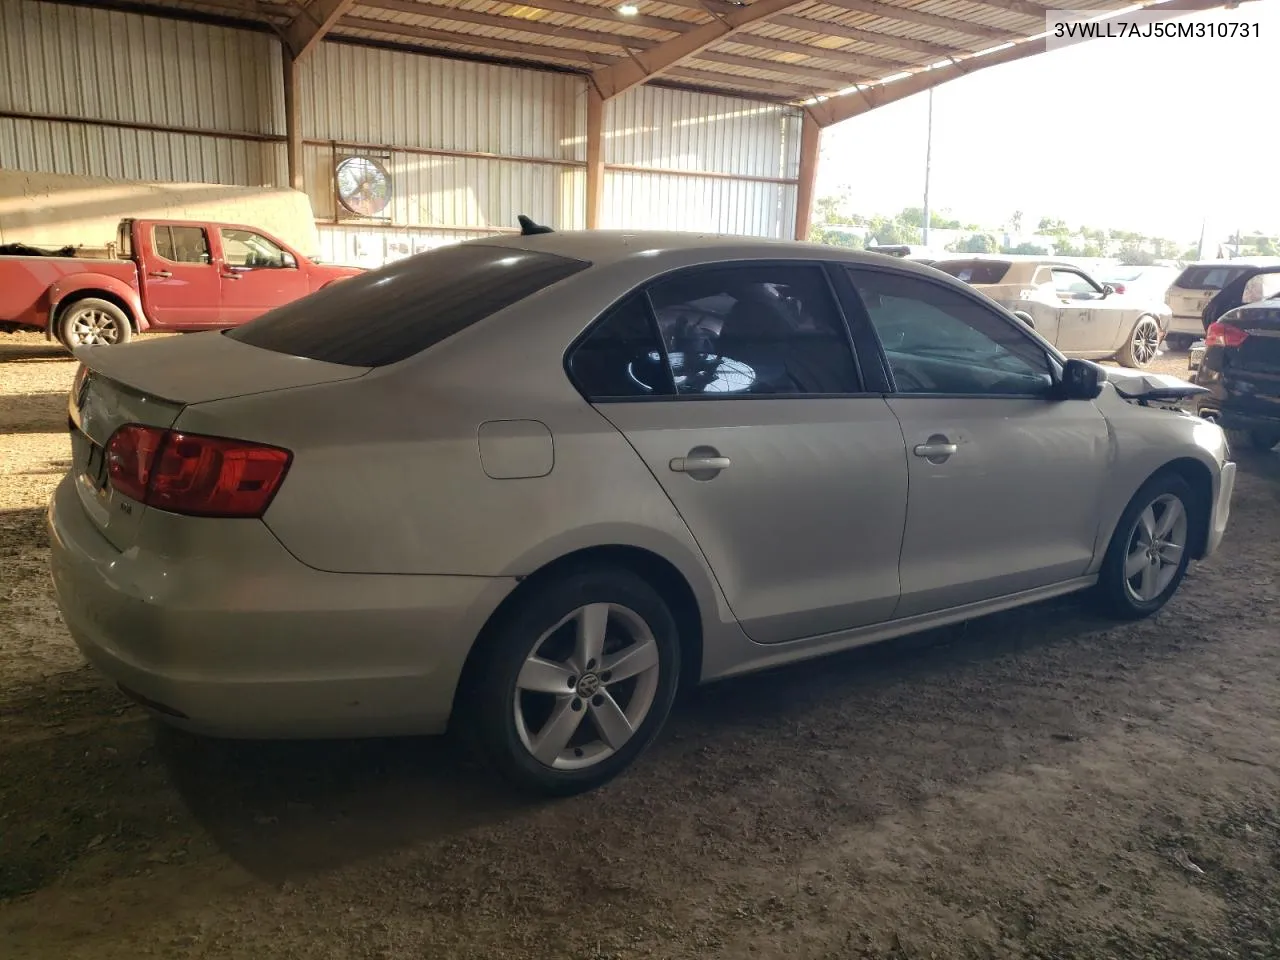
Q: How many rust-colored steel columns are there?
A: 3